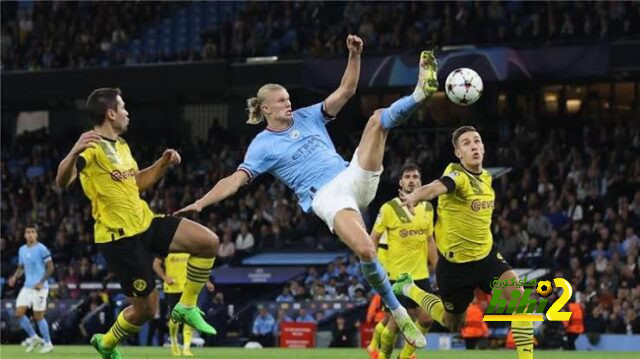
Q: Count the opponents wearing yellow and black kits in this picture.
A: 4